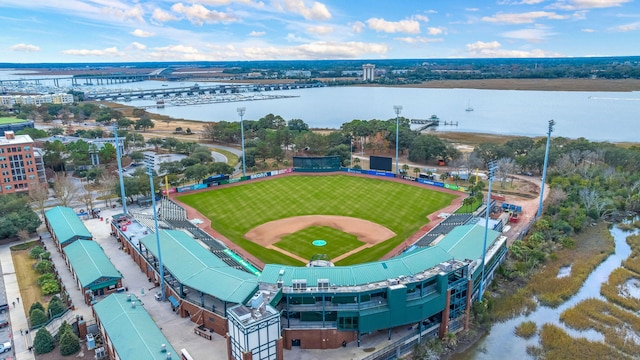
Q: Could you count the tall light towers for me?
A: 6